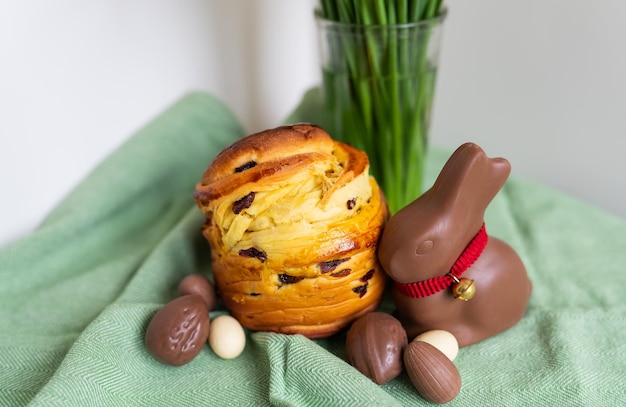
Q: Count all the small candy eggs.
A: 6